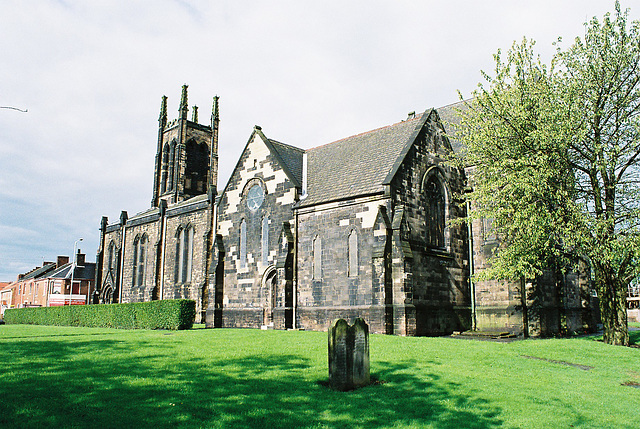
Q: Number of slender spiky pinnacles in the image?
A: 4